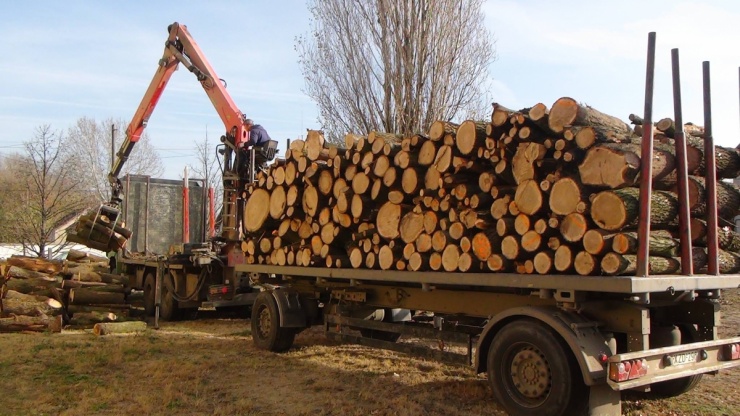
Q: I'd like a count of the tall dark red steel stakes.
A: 3